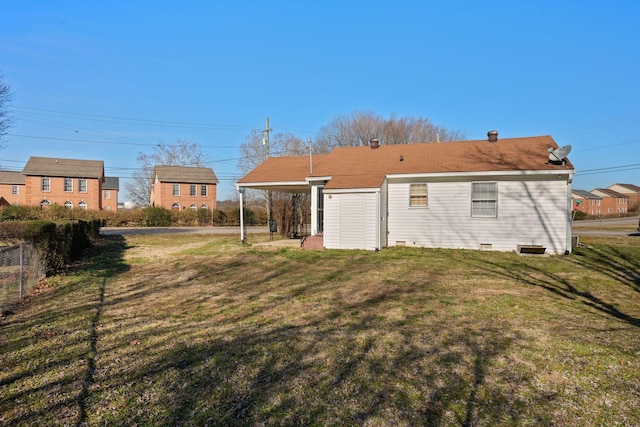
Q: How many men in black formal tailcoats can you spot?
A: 0